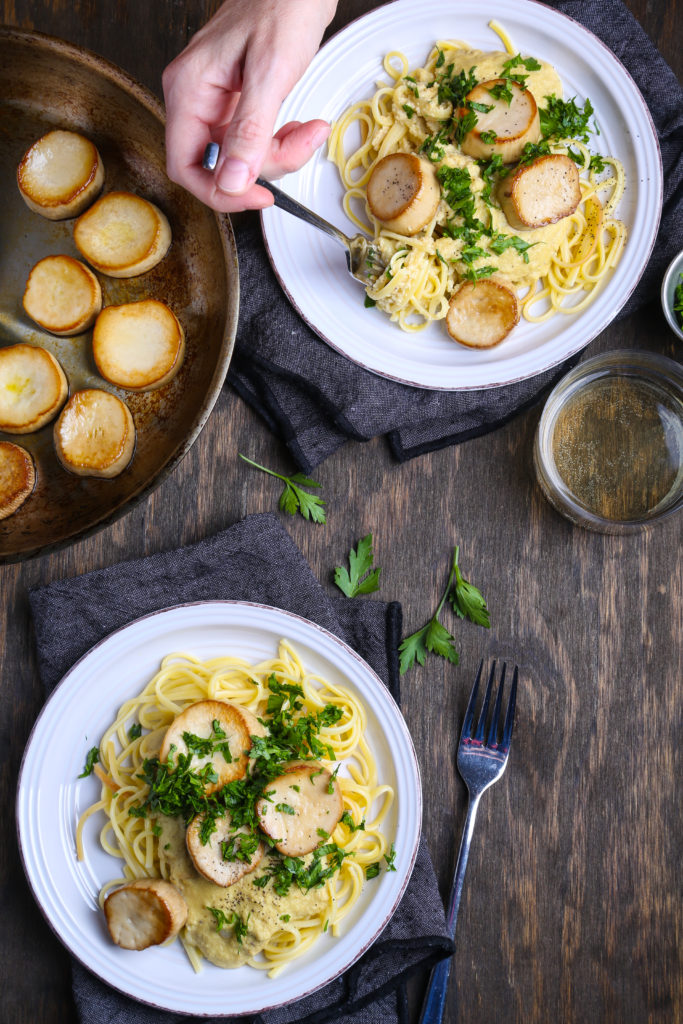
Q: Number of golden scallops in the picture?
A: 15